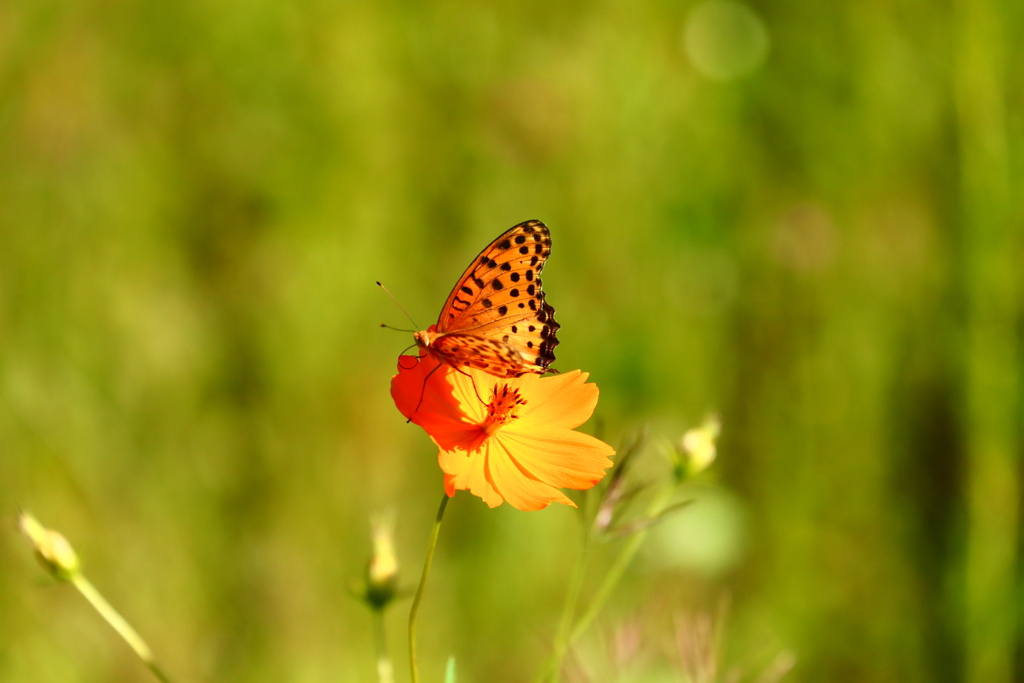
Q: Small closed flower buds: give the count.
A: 3